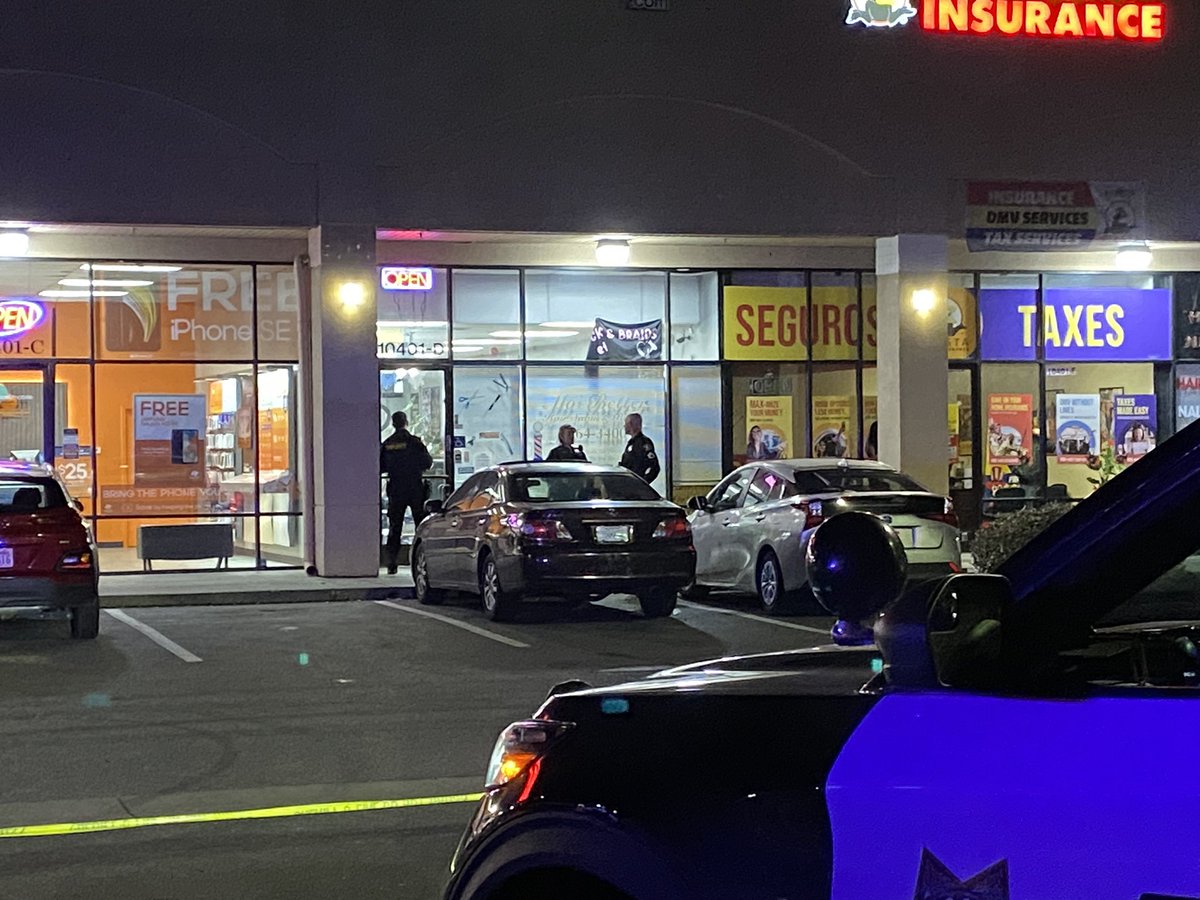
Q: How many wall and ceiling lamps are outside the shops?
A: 5